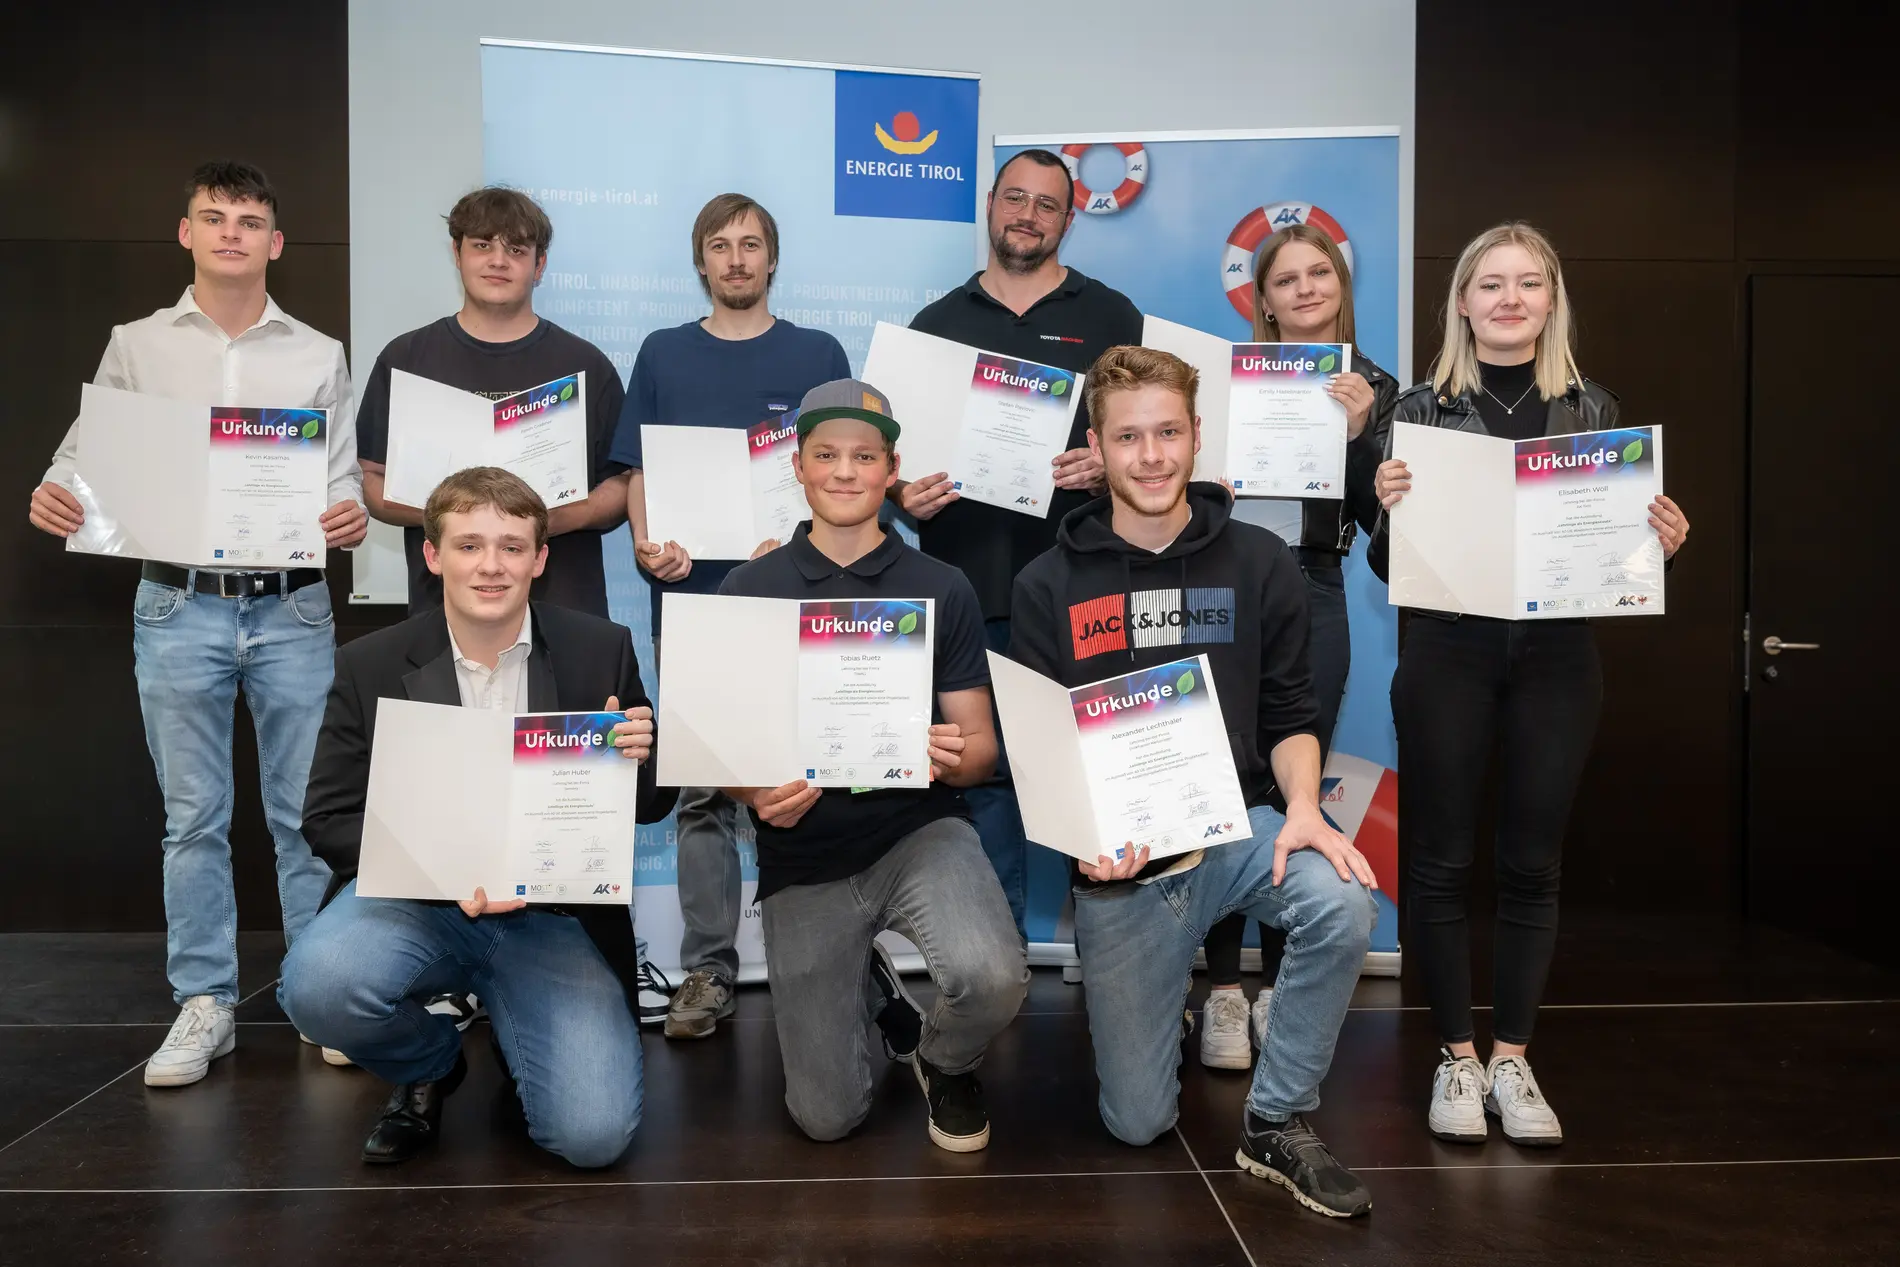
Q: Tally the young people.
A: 9